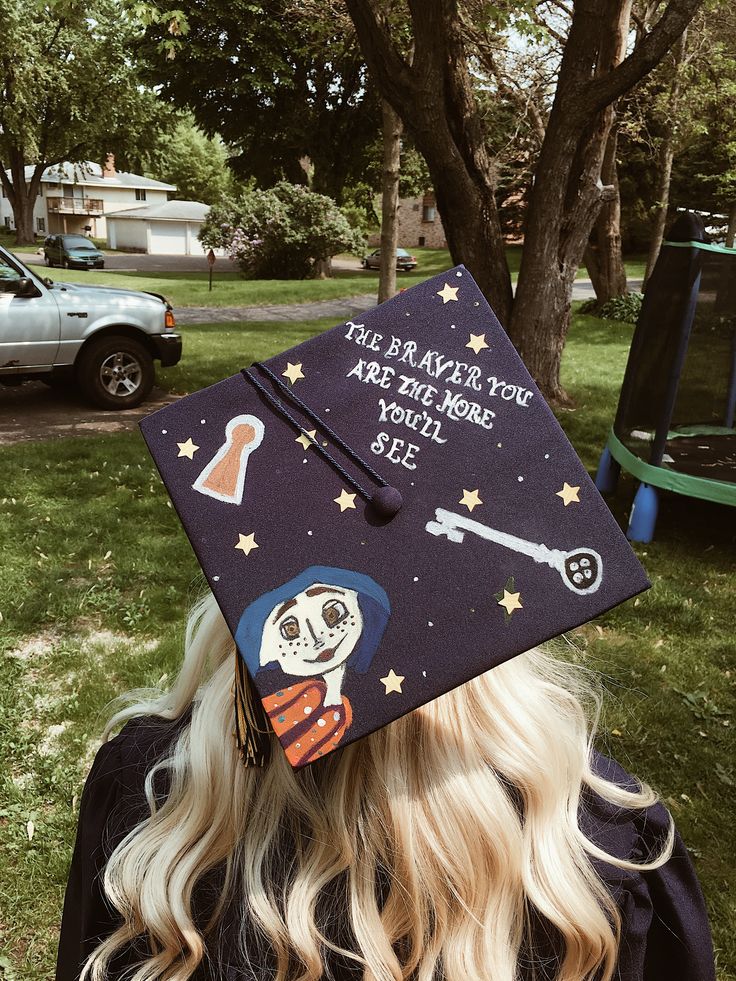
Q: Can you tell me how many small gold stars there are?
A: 11